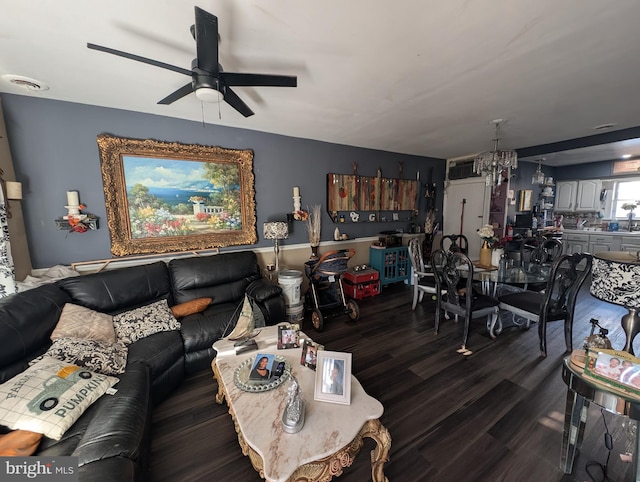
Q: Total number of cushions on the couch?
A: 6